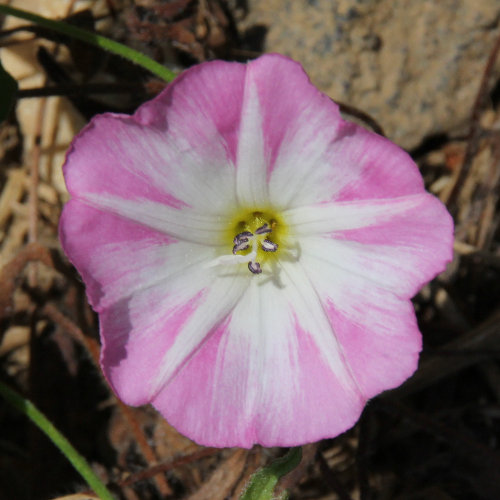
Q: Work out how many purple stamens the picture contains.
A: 5